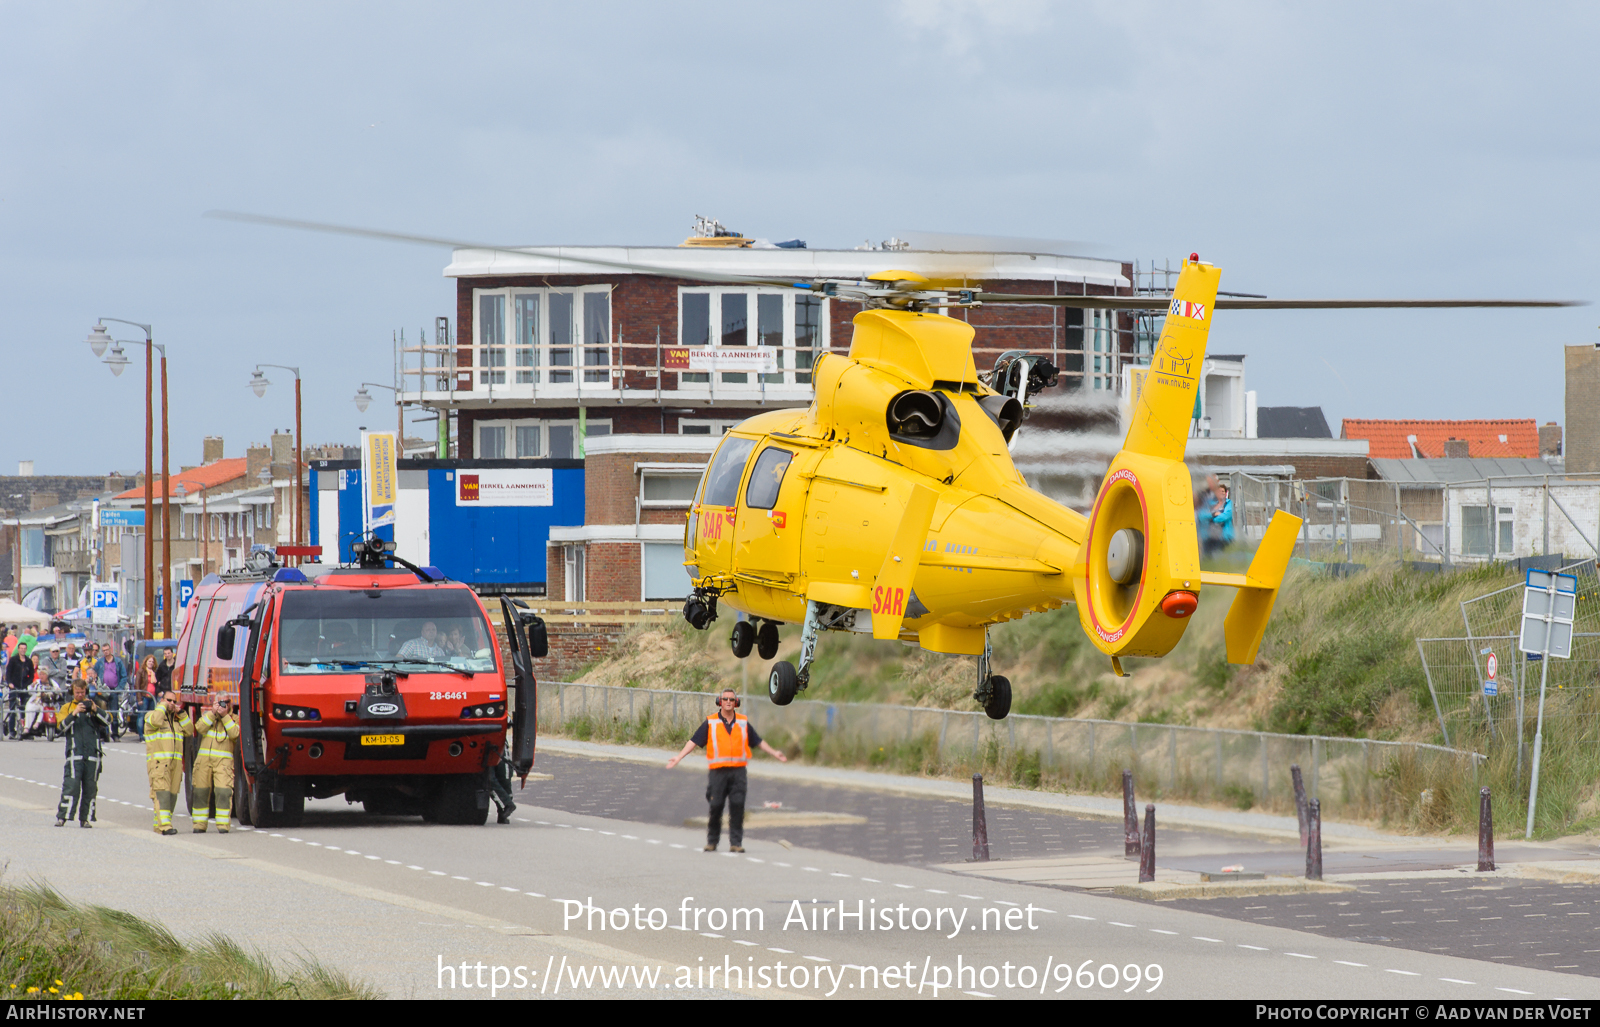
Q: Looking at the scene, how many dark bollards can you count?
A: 6